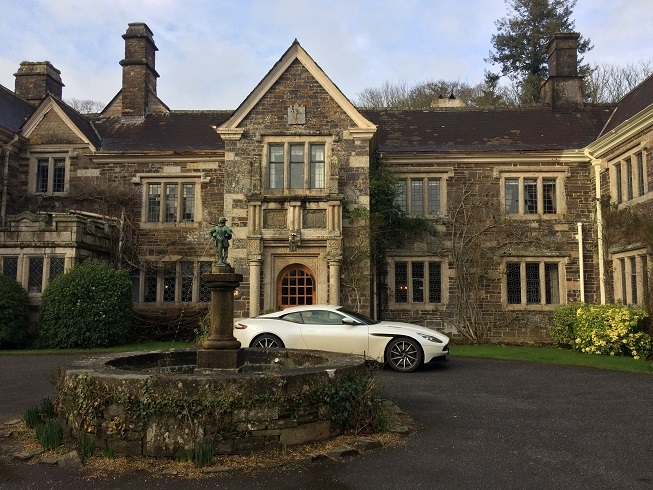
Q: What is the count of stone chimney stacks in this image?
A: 3